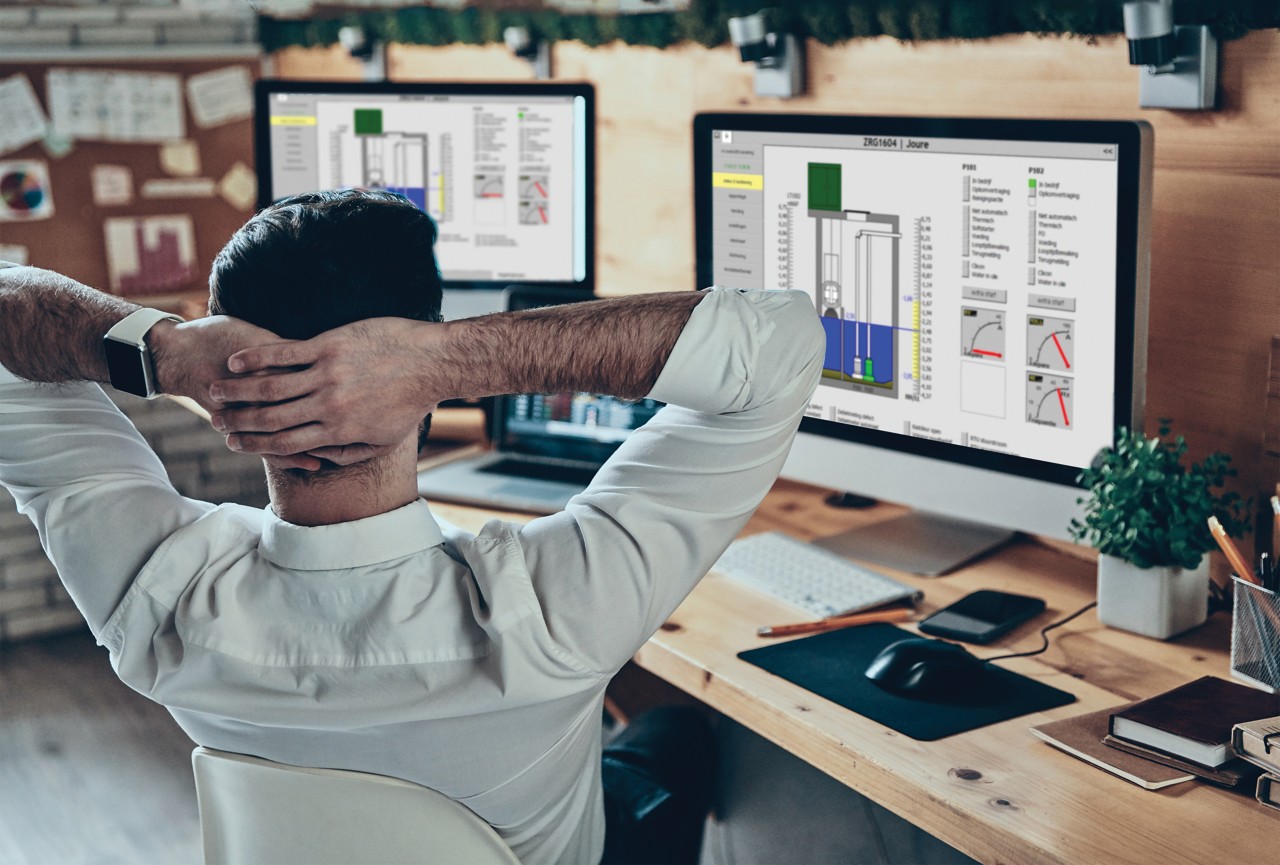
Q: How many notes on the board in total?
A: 11